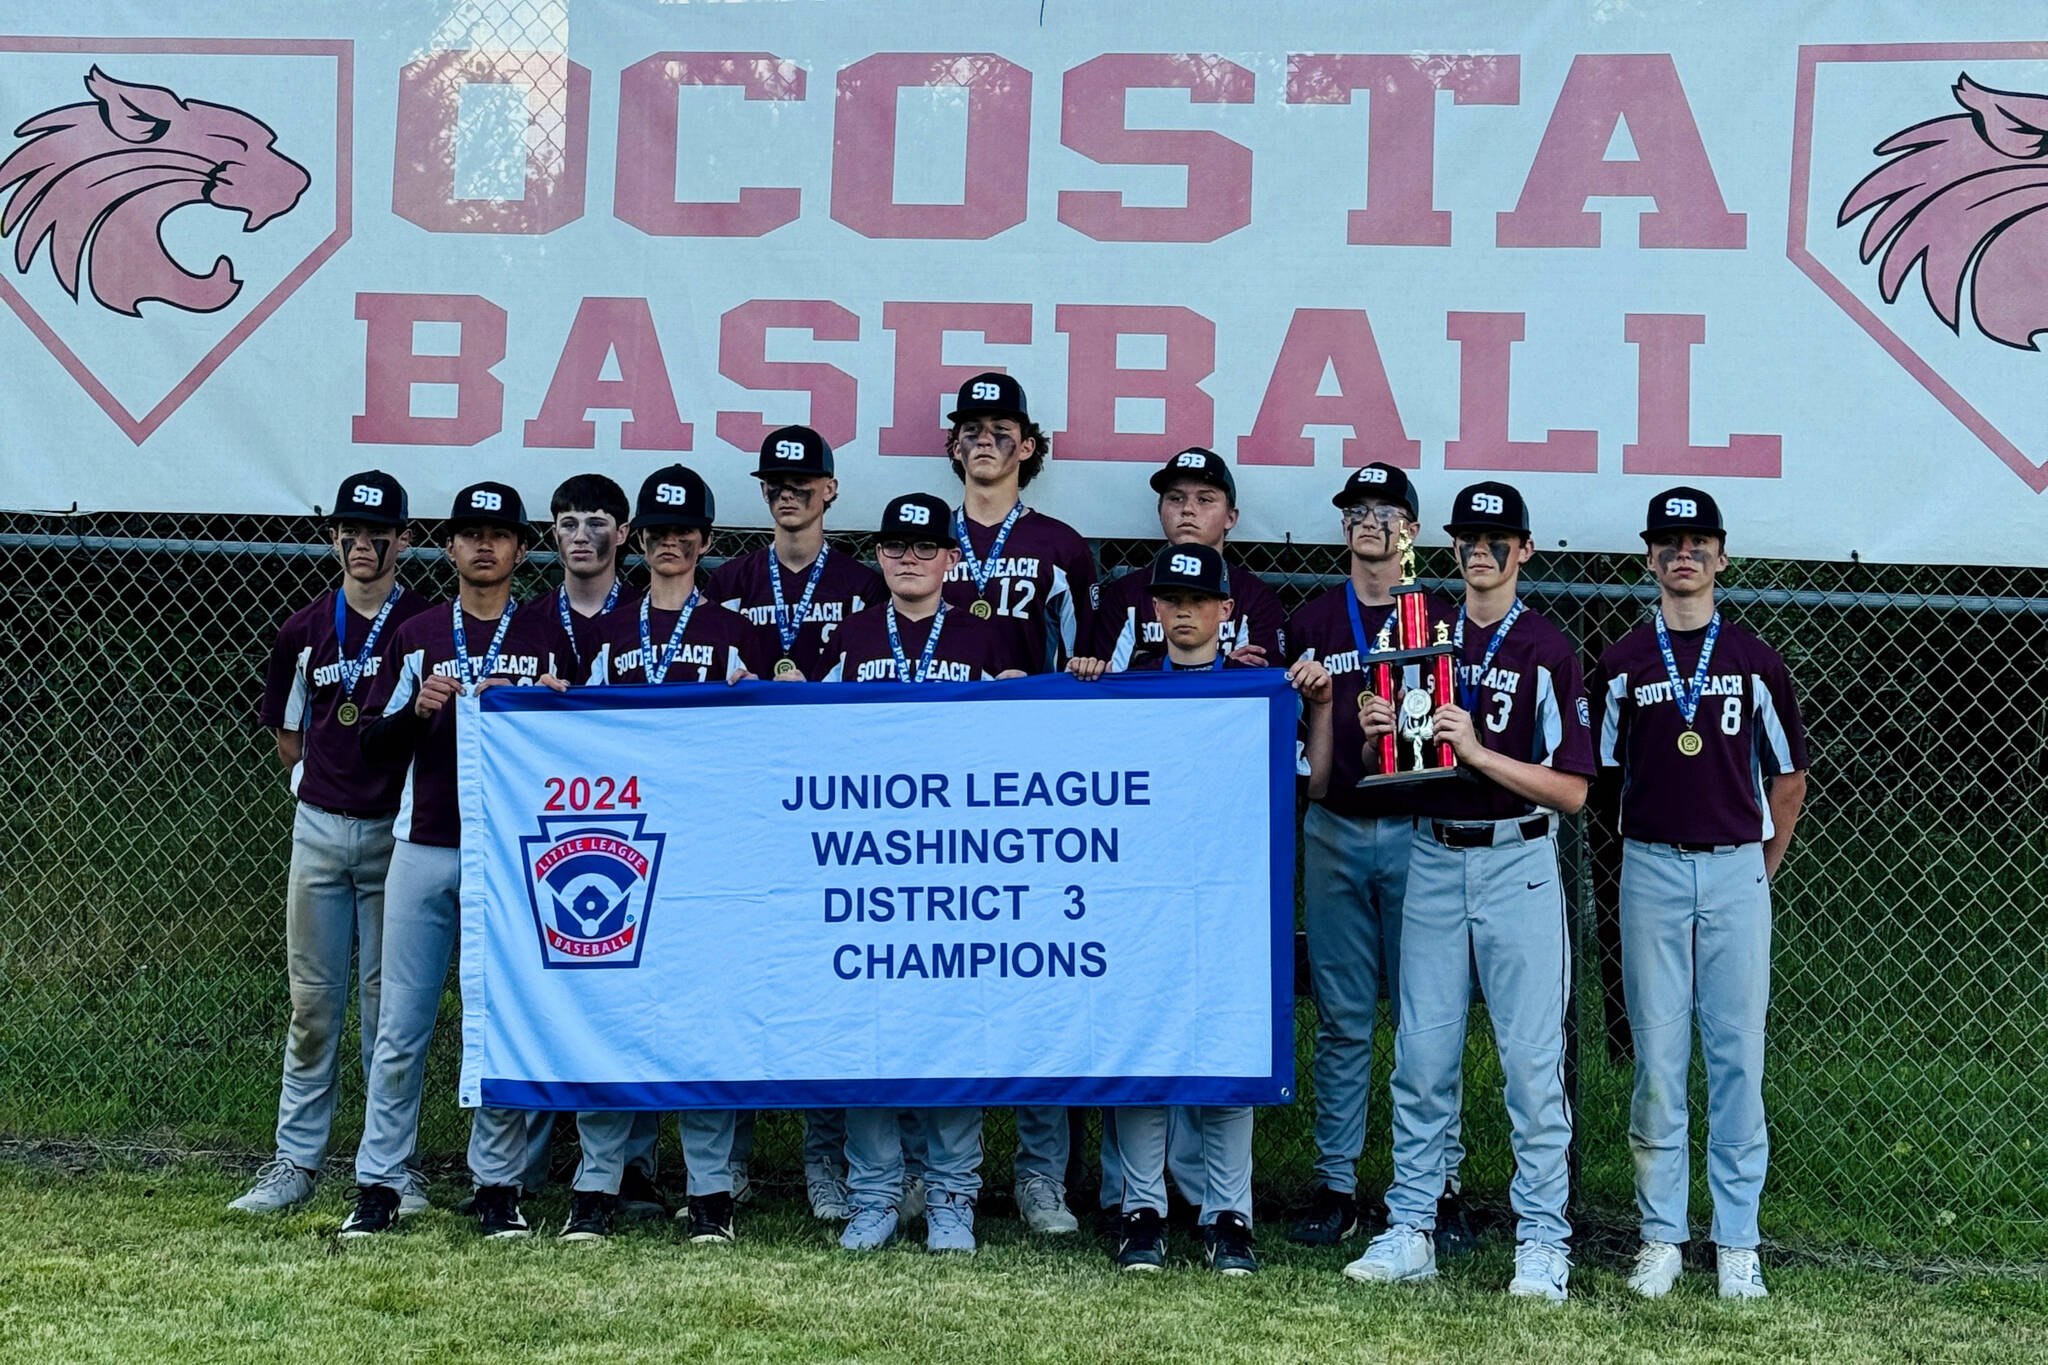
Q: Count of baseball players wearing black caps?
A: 11